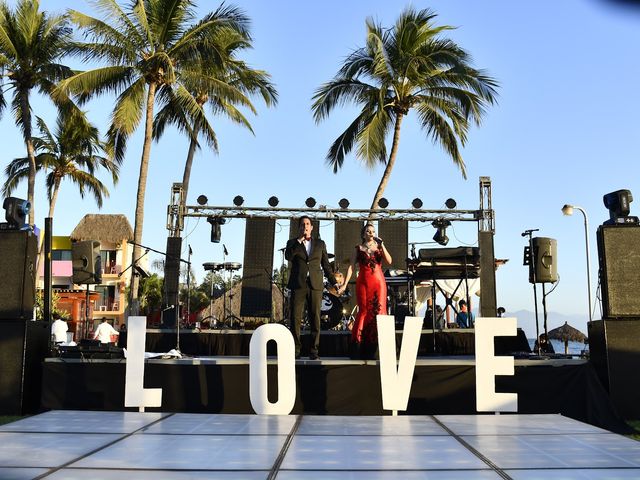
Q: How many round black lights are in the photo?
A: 8